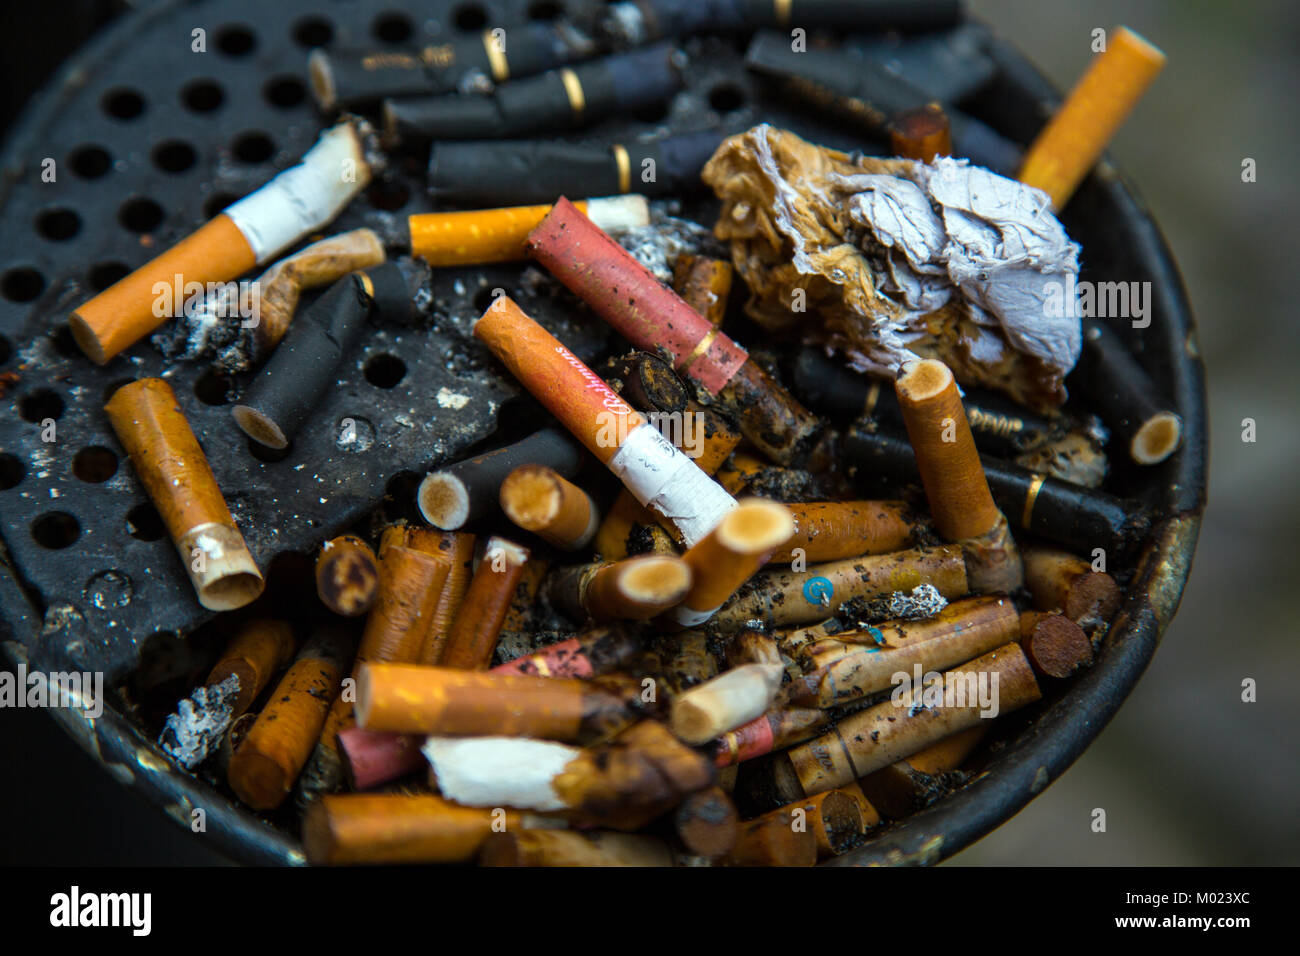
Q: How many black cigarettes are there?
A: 10